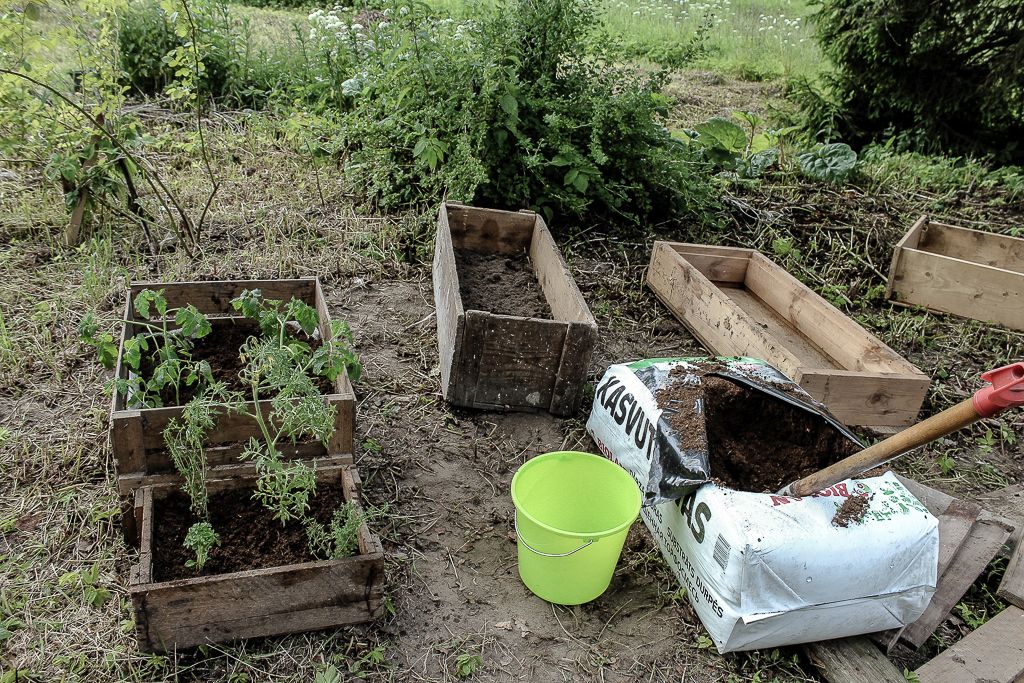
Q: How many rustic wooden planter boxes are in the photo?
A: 5